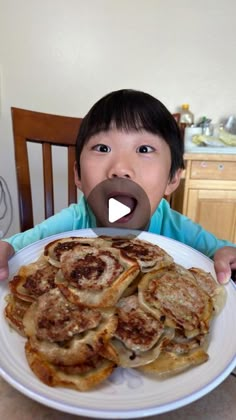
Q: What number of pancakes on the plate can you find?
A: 11